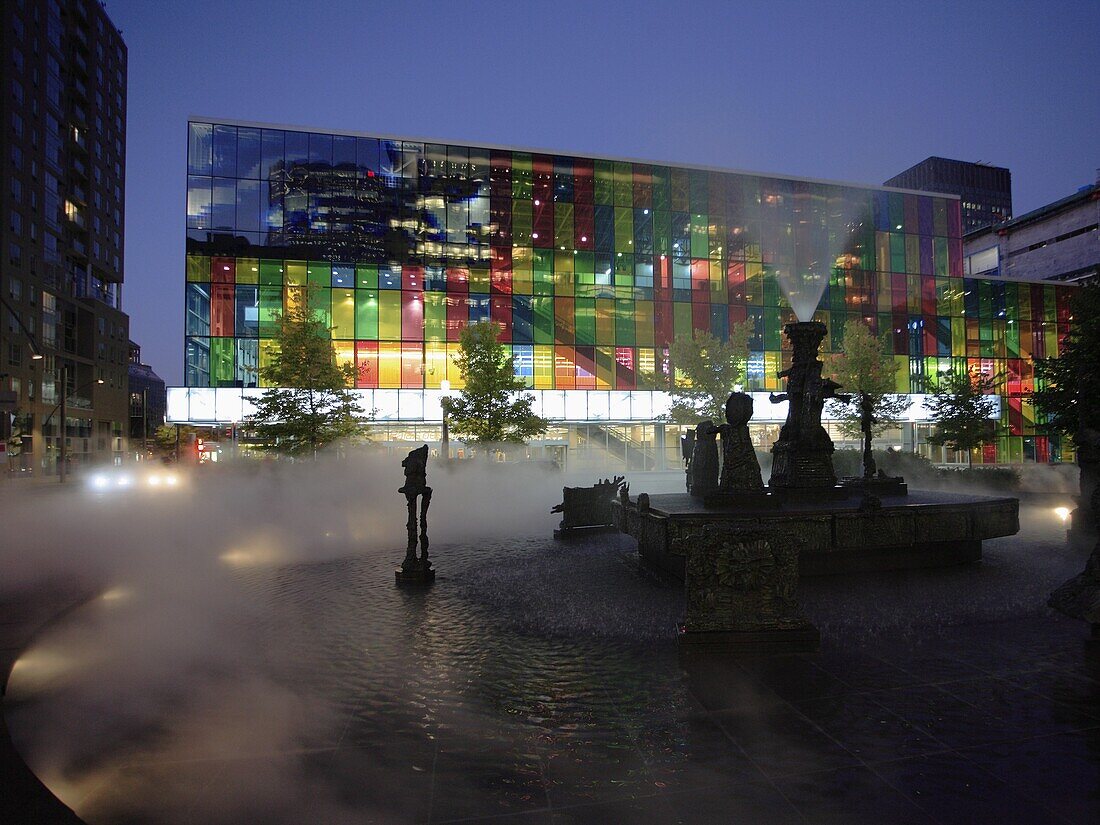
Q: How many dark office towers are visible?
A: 2